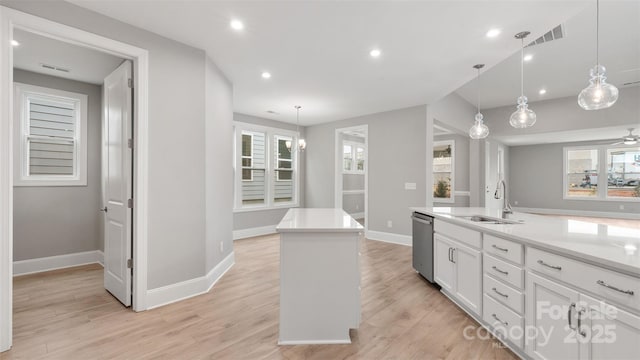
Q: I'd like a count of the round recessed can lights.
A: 7